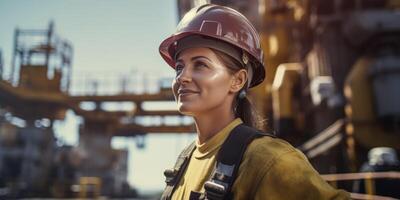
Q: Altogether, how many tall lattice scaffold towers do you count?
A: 1